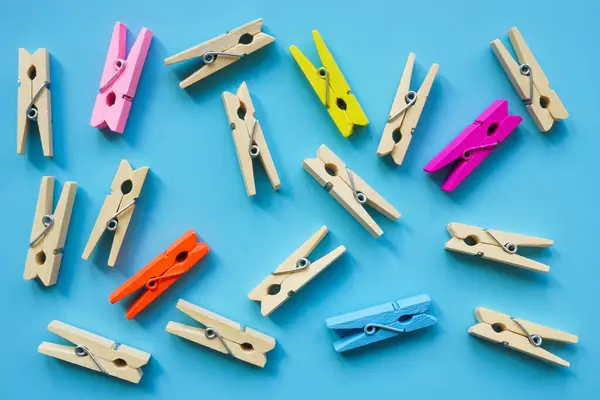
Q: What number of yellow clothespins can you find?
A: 1